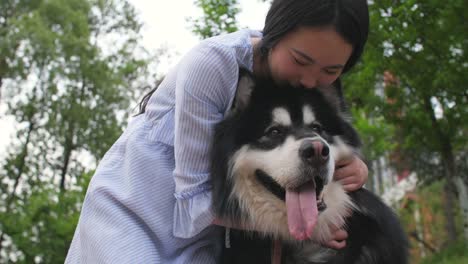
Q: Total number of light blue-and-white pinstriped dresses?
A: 1